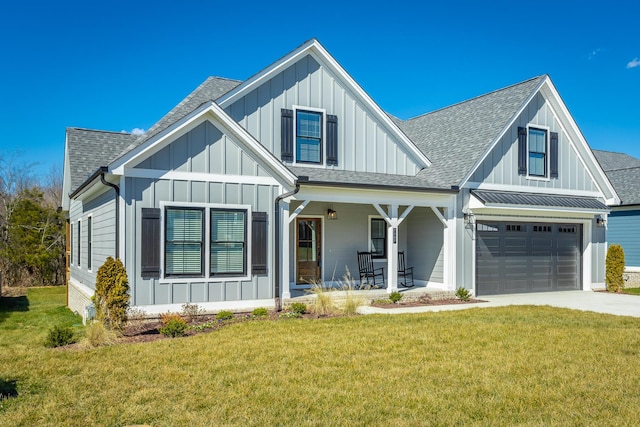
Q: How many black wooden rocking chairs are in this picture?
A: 2